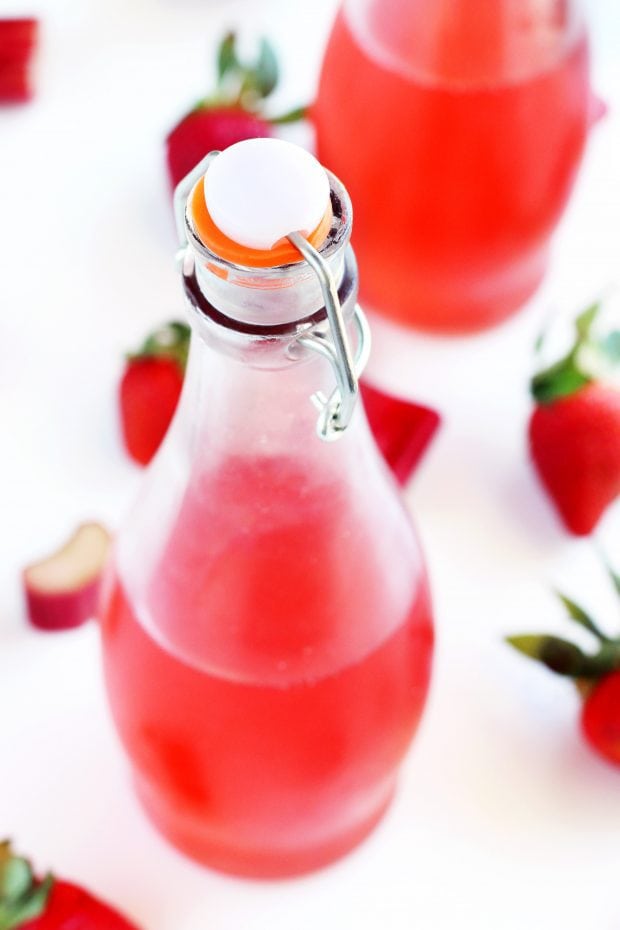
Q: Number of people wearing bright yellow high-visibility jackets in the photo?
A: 0